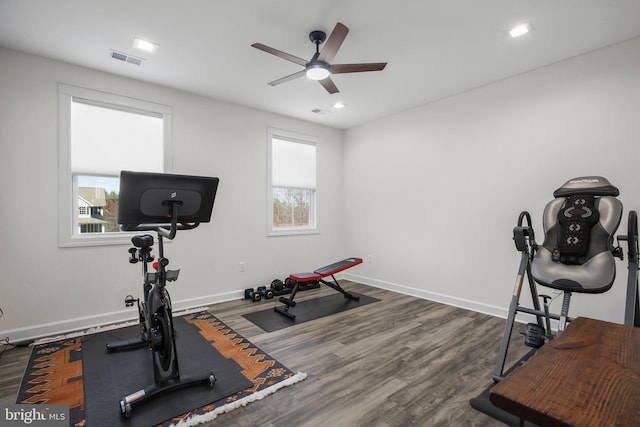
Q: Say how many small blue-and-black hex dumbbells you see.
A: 2